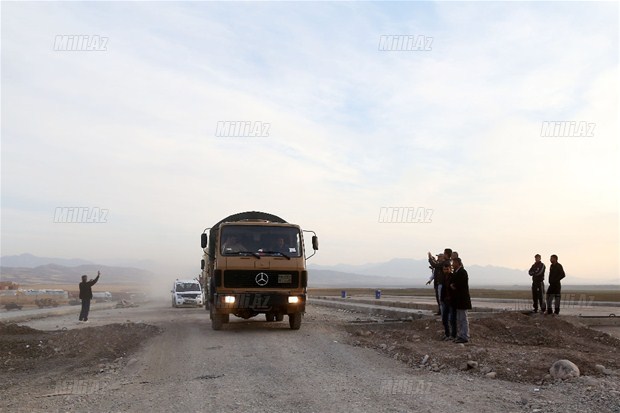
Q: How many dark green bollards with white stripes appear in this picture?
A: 0